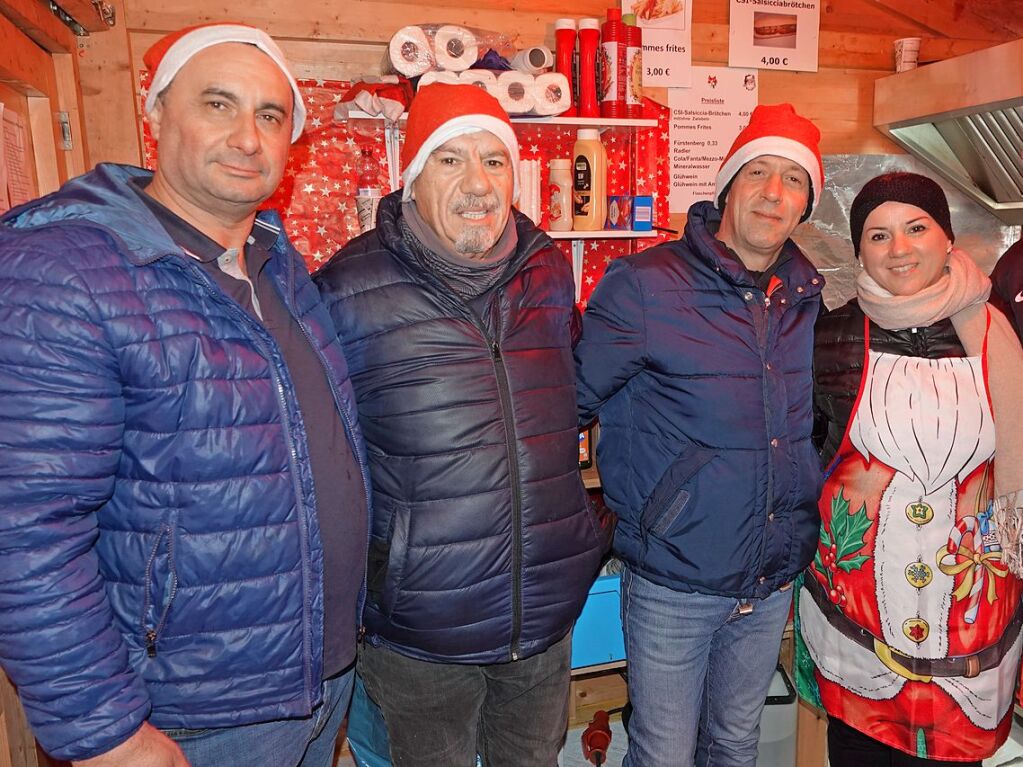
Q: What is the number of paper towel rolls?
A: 7